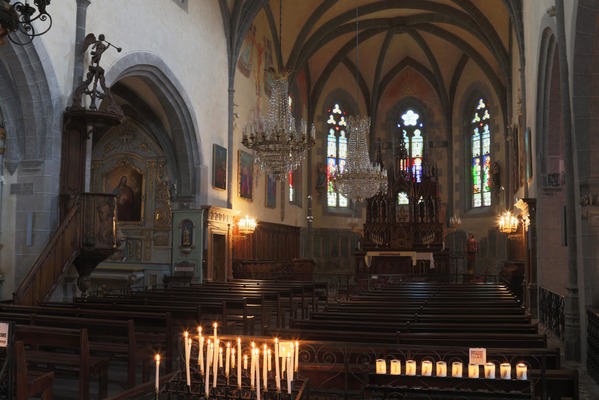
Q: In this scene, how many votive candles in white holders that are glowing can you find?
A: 10